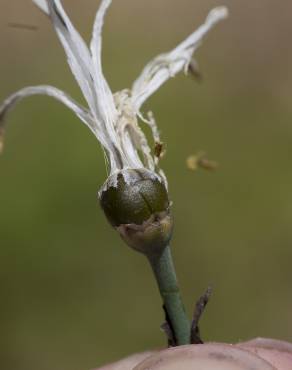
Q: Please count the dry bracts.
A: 2